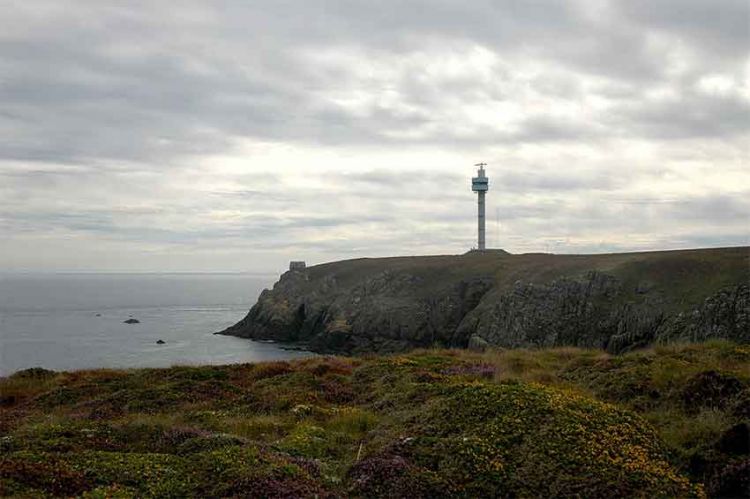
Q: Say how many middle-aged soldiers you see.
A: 0